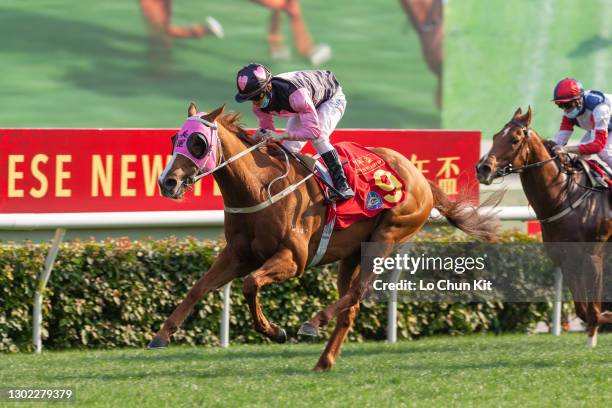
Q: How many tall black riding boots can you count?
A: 1